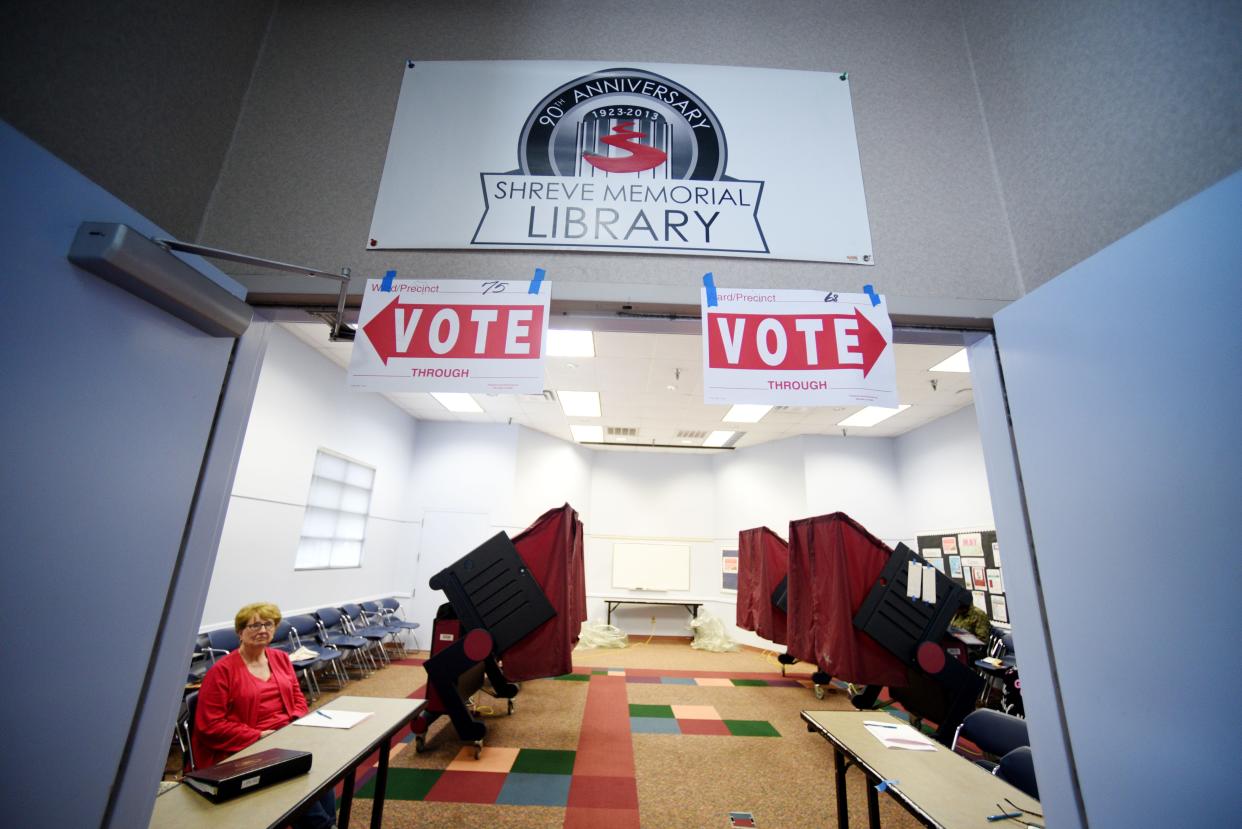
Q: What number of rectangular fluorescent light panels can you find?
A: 8